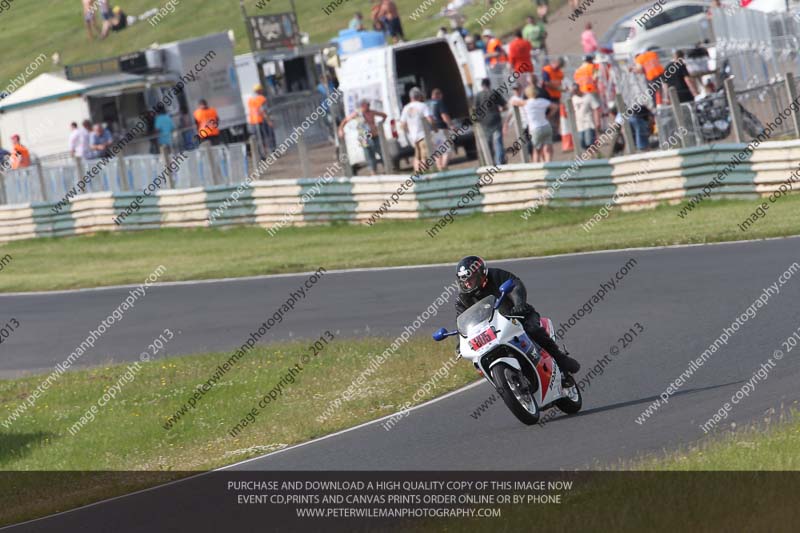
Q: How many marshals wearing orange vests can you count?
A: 7